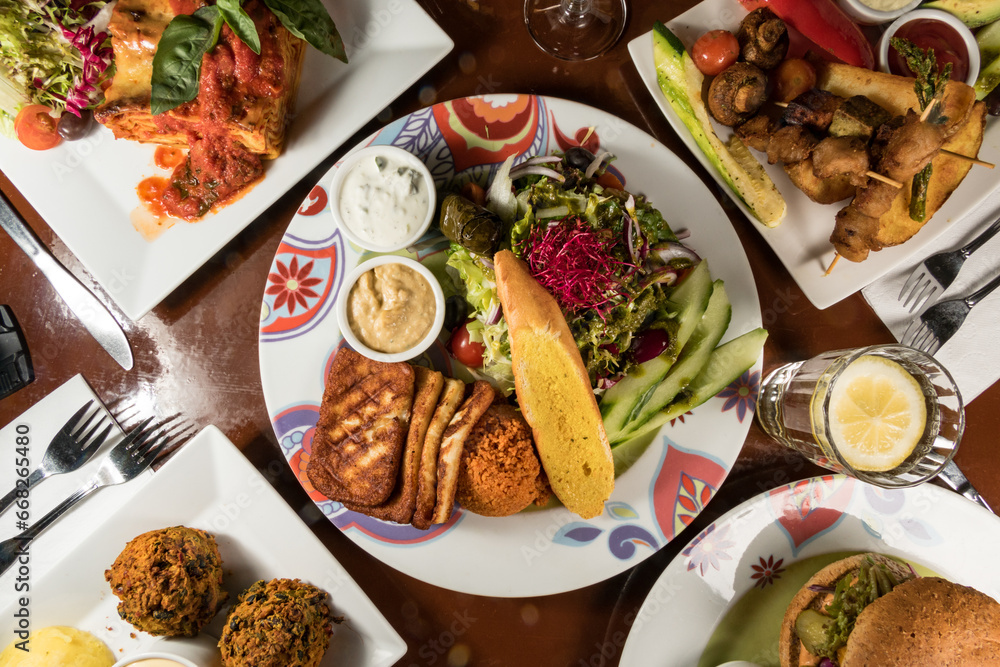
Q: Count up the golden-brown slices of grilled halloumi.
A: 4